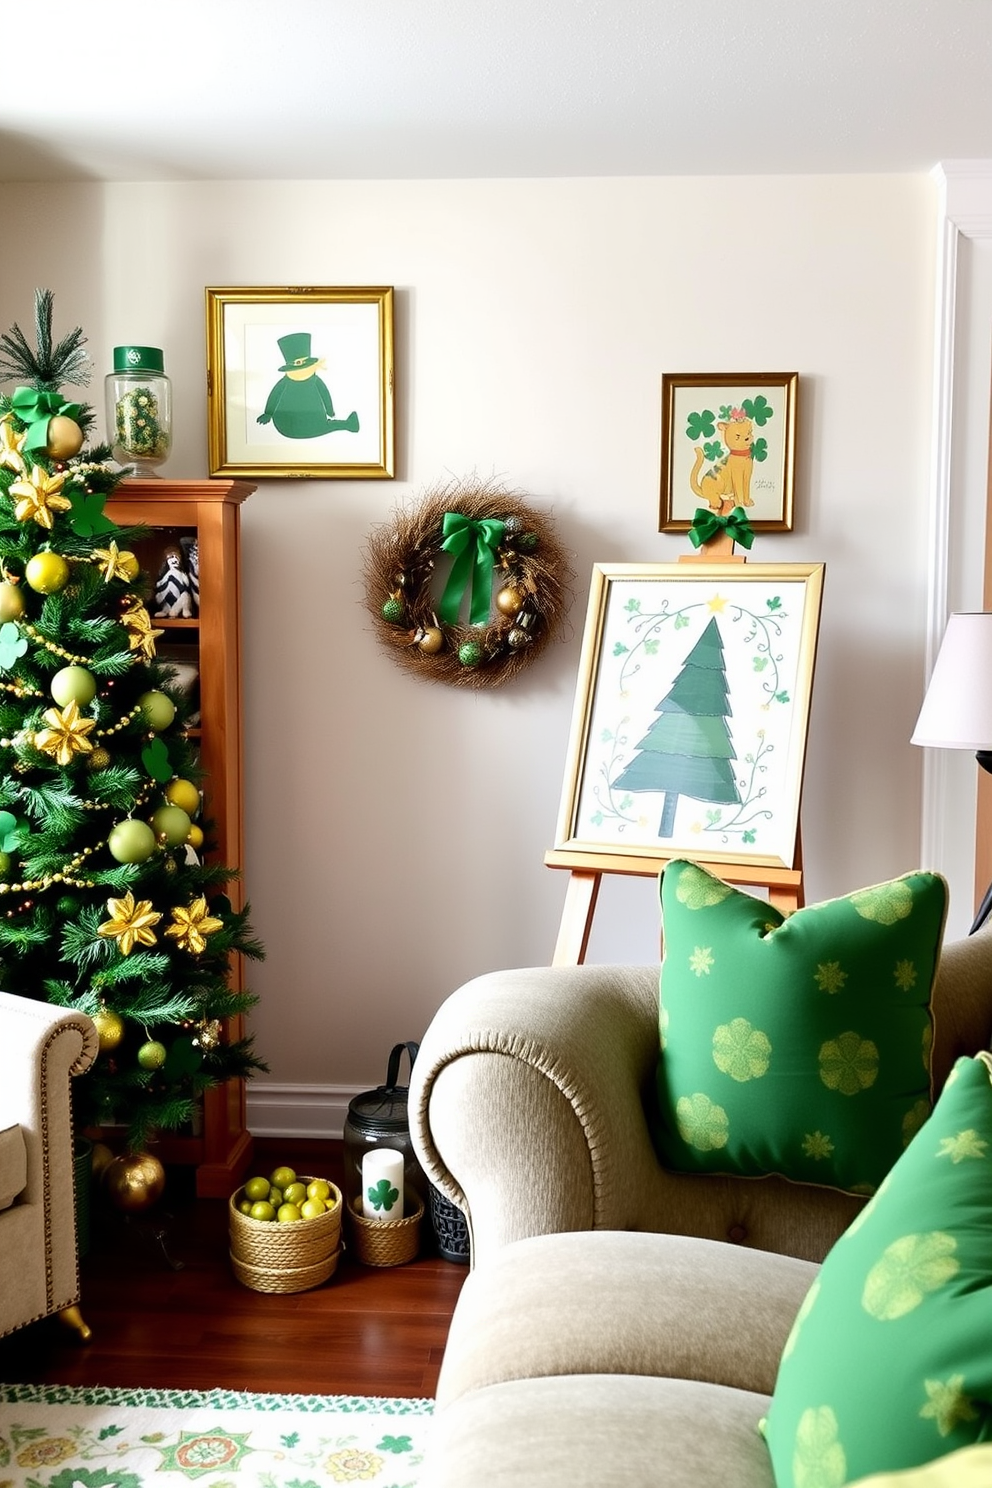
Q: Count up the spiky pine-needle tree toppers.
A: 1